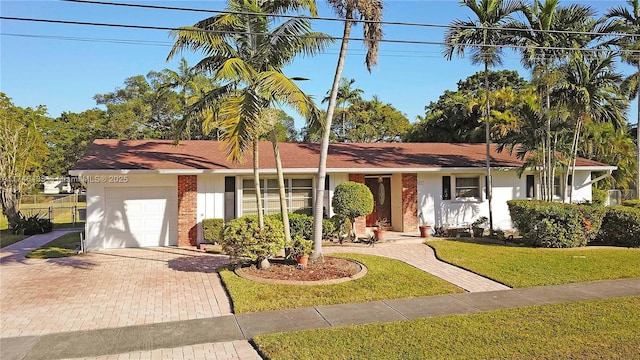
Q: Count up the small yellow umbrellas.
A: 0